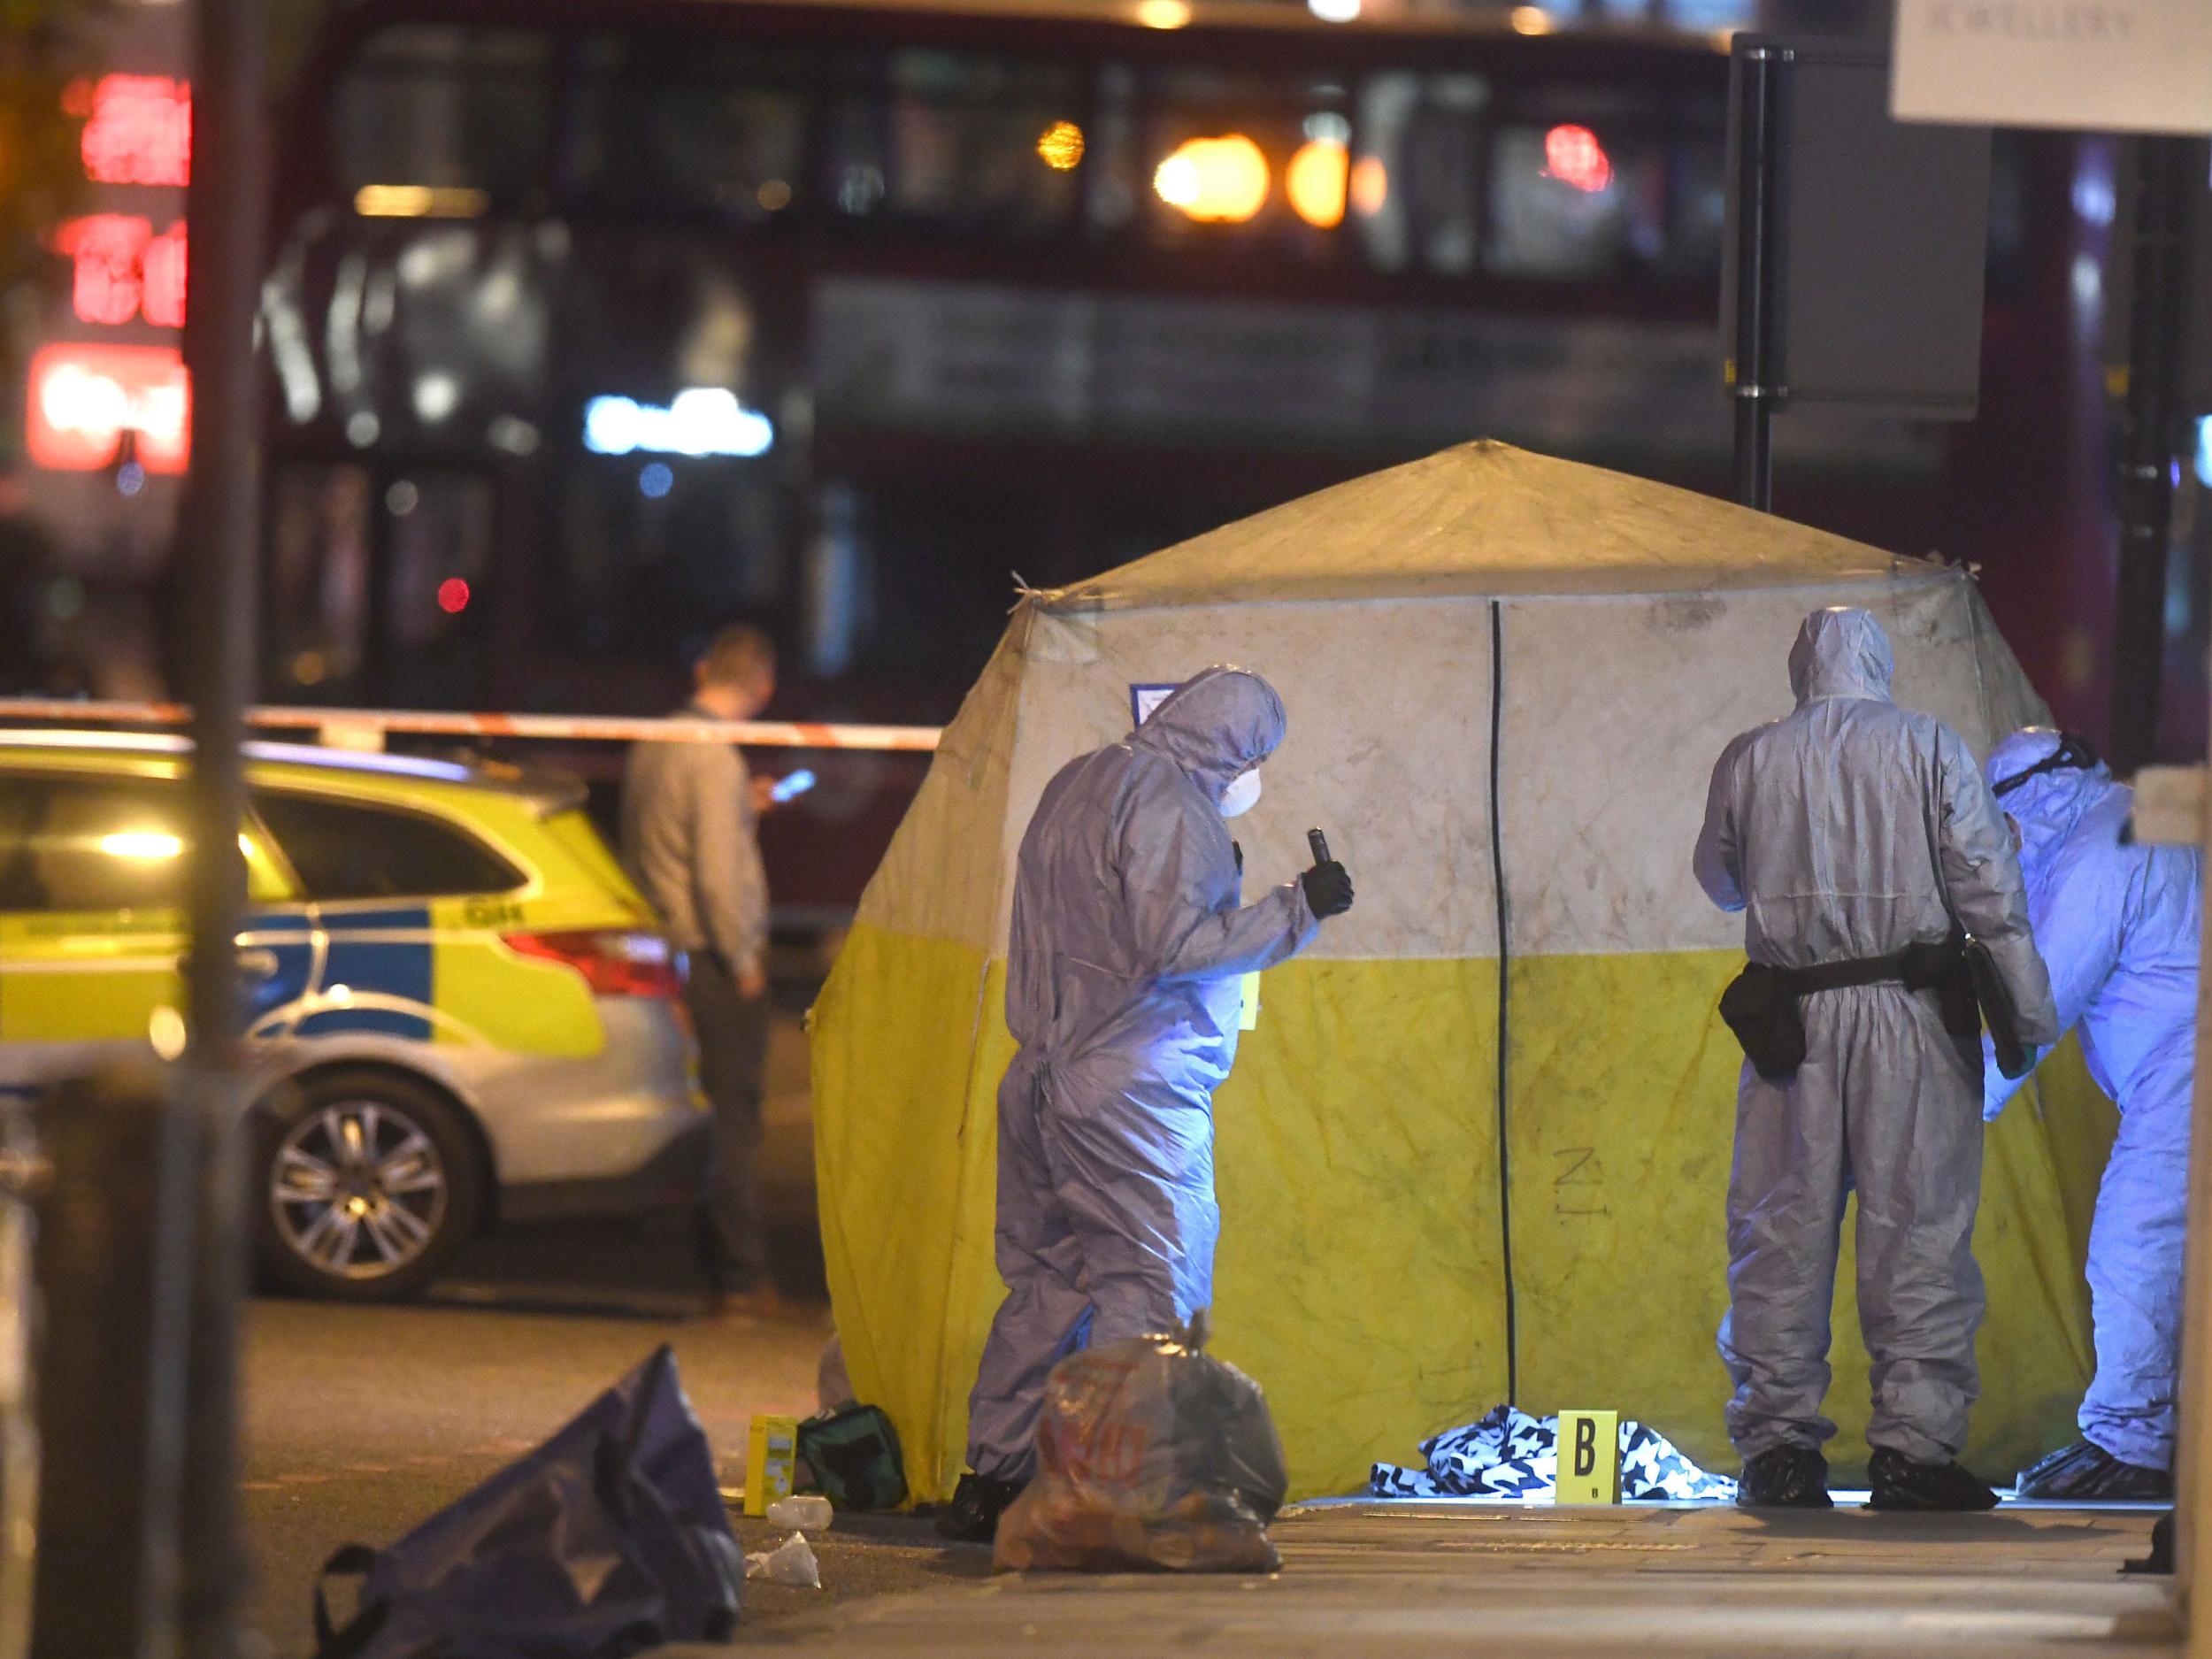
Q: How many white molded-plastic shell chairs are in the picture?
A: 0